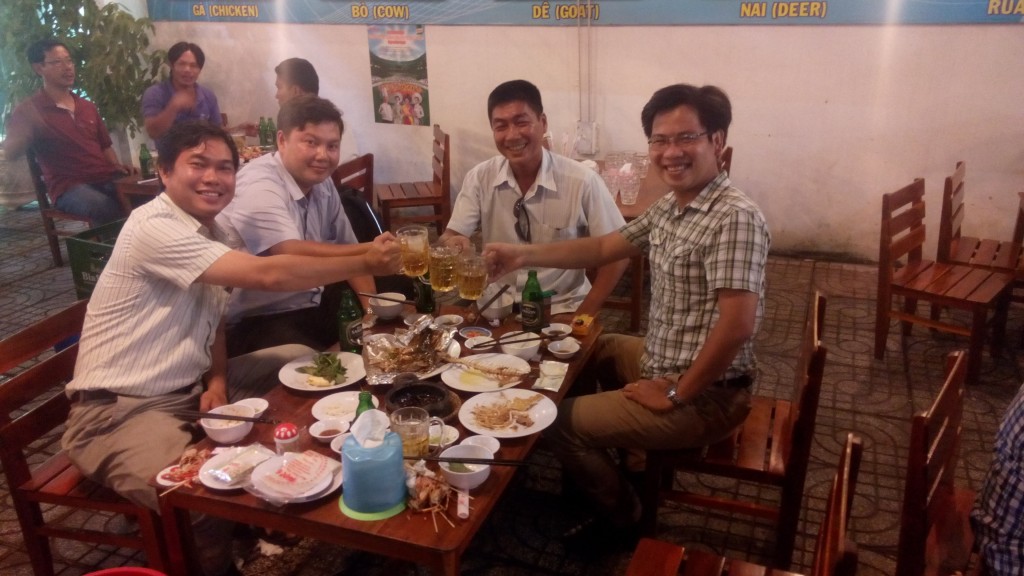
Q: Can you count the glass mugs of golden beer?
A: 4